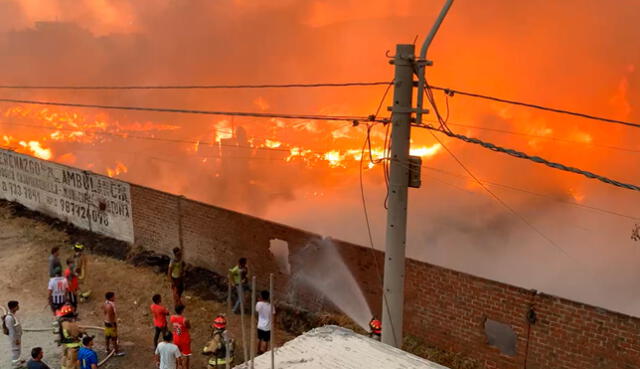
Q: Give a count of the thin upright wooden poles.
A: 4